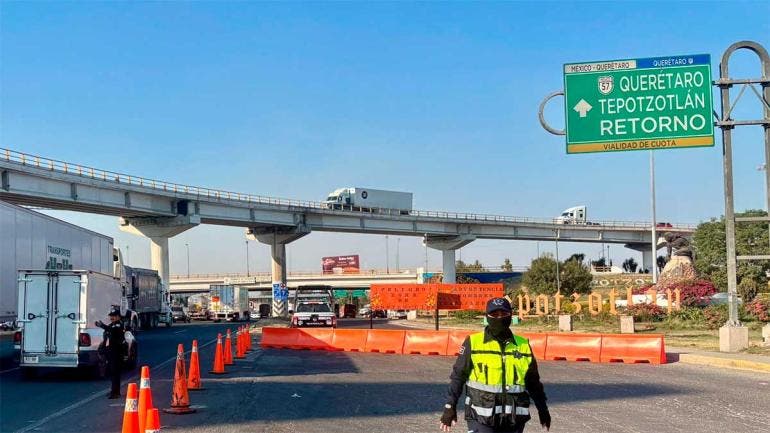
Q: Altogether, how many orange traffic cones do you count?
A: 10